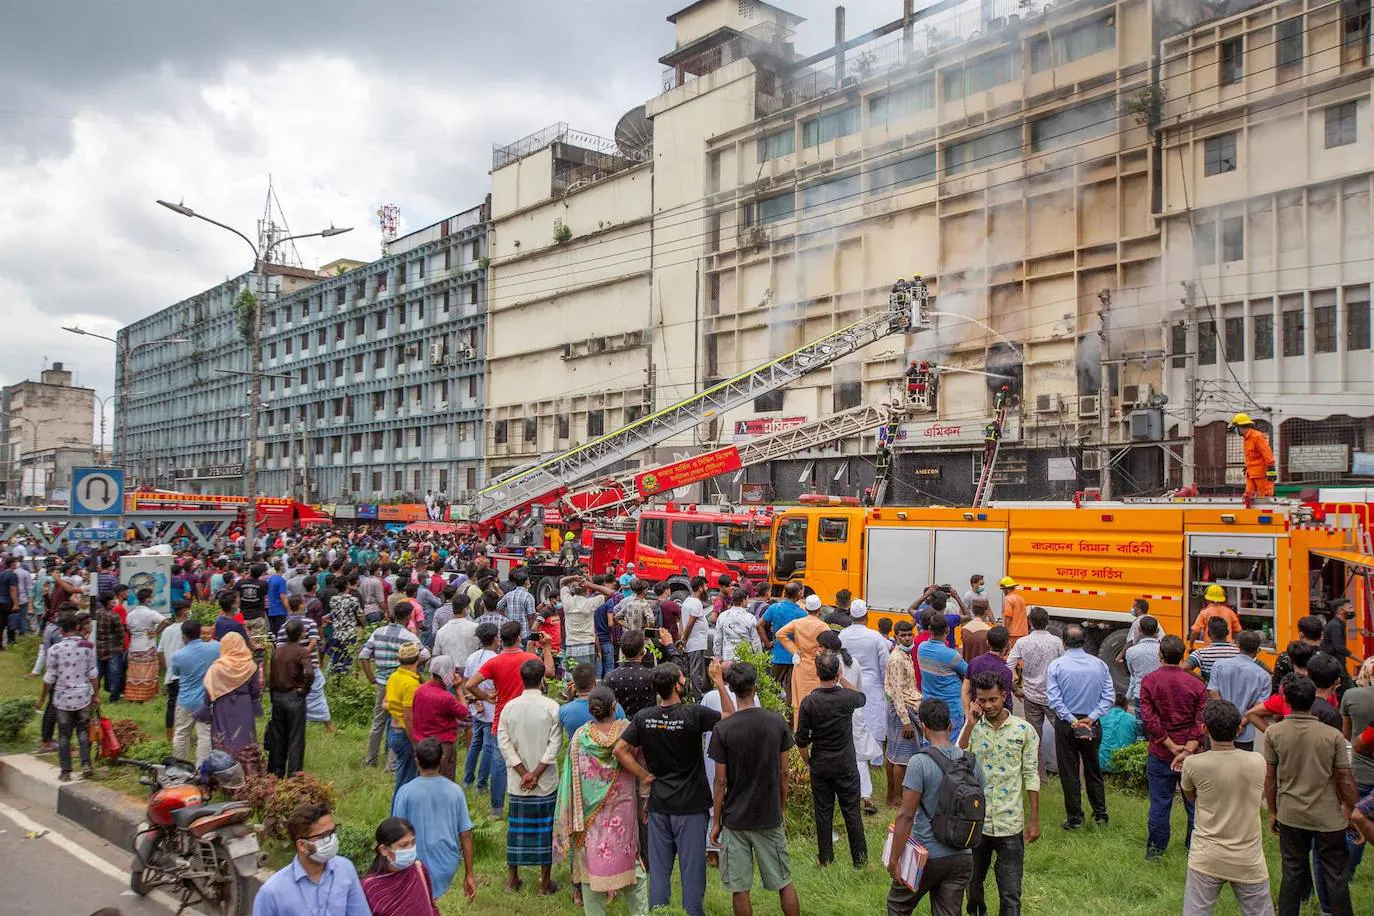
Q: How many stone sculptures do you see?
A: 0